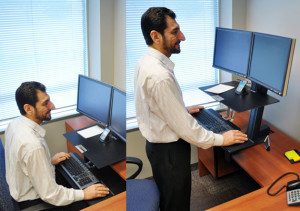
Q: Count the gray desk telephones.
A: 1